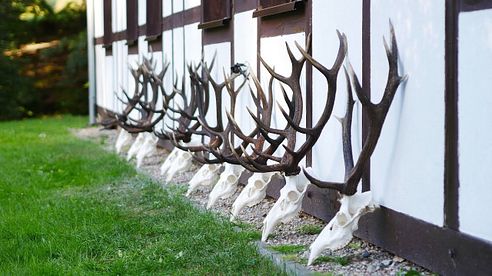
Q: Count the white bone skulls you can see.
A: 10